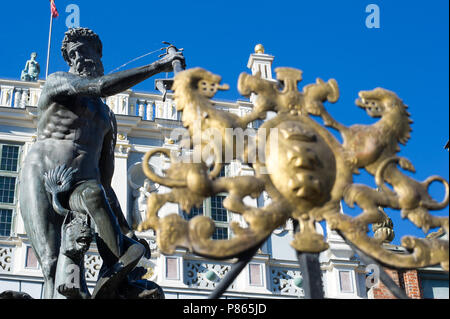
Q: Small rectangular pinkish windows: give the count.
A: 4